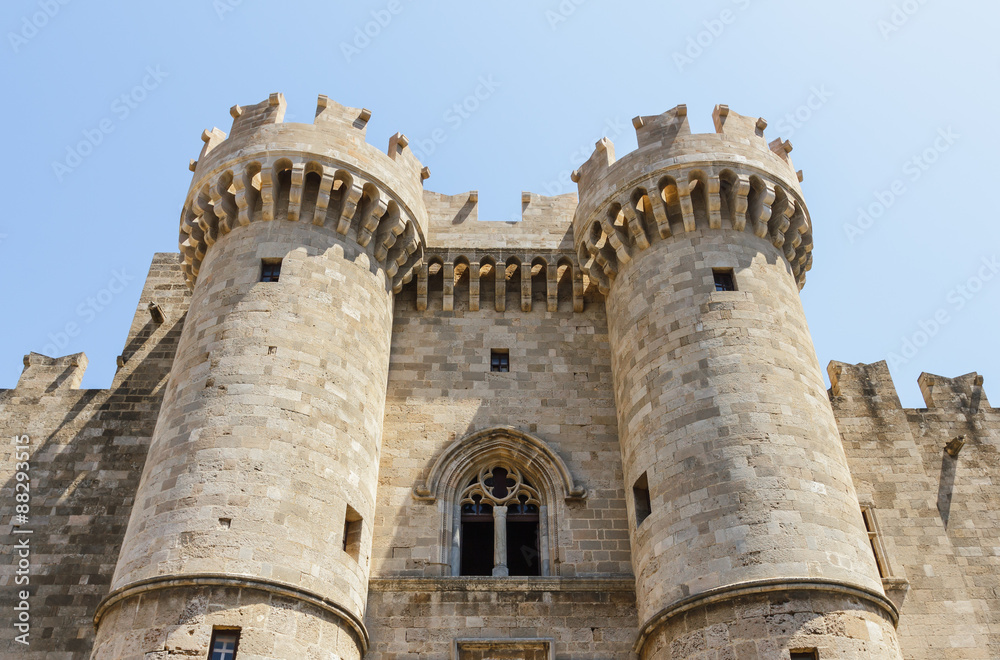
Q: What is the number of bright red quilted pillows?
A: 0